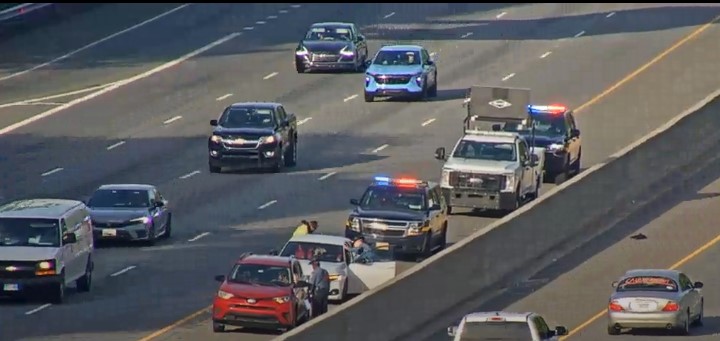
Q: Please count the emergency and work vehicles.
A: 3